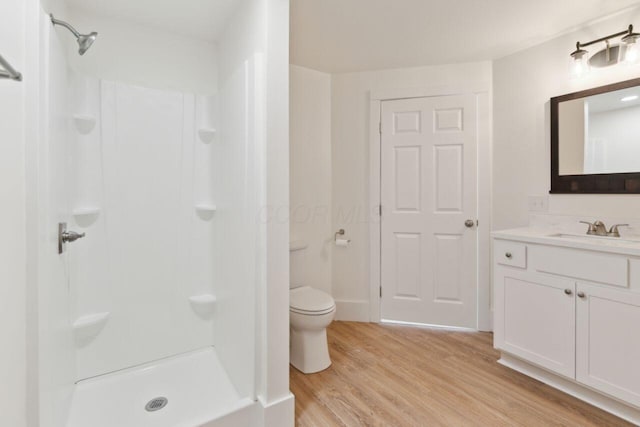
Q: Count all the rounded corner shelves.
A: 6